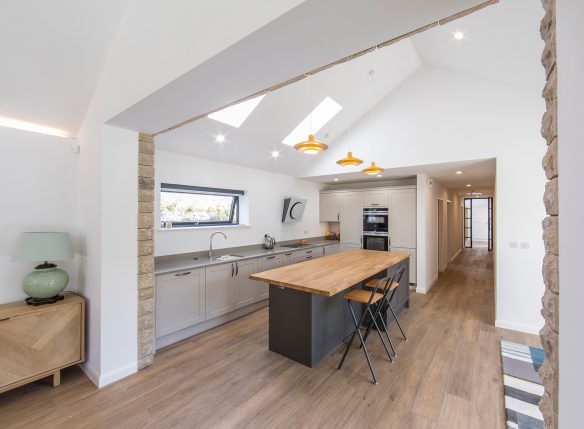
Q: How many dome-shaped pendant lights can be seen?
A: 3